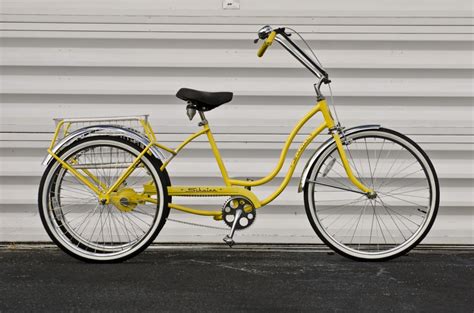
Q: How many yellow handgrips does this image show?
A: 2